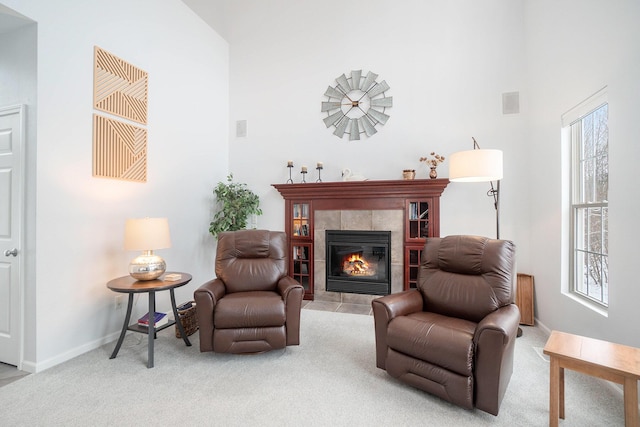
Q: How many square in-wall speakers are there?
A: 2